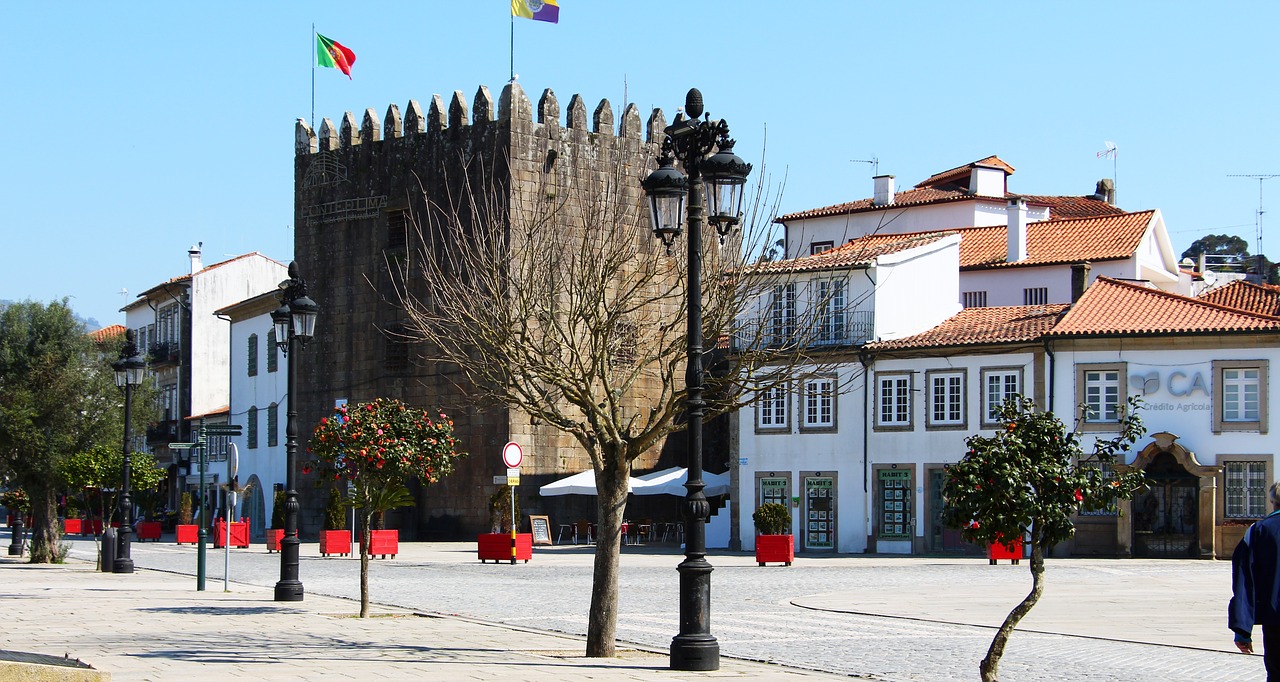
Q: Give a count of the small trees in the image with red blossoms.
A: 2